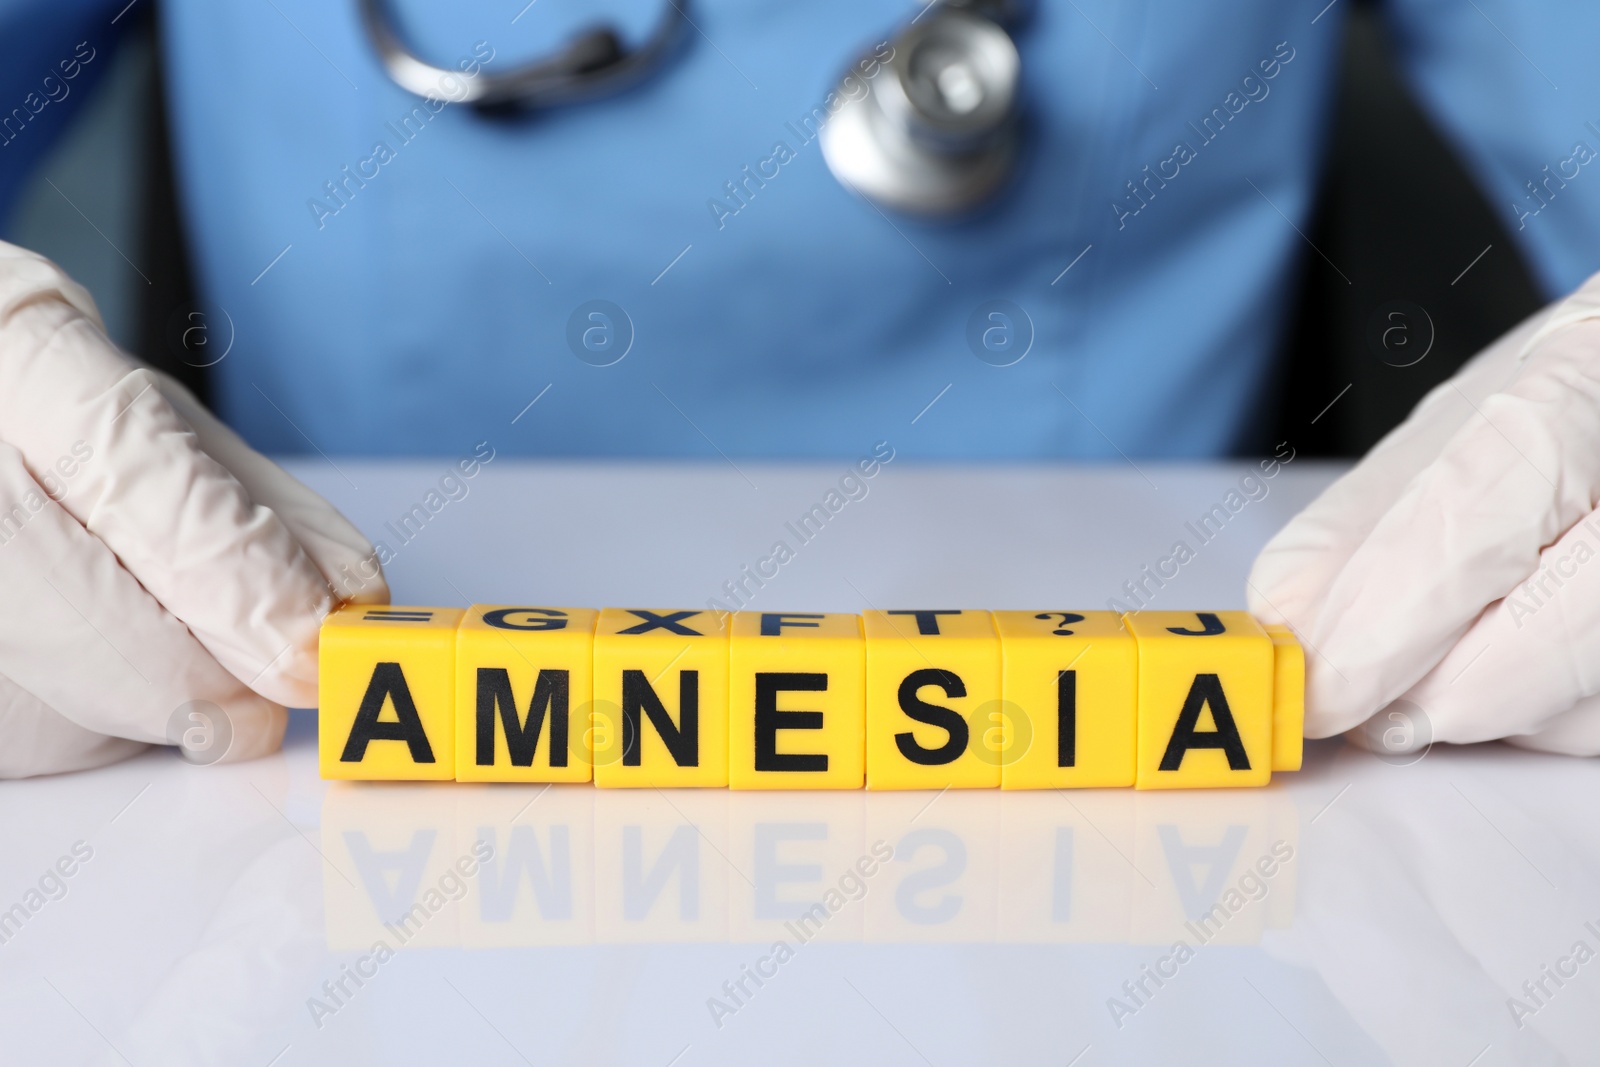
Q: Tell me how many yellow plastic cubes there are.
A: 7